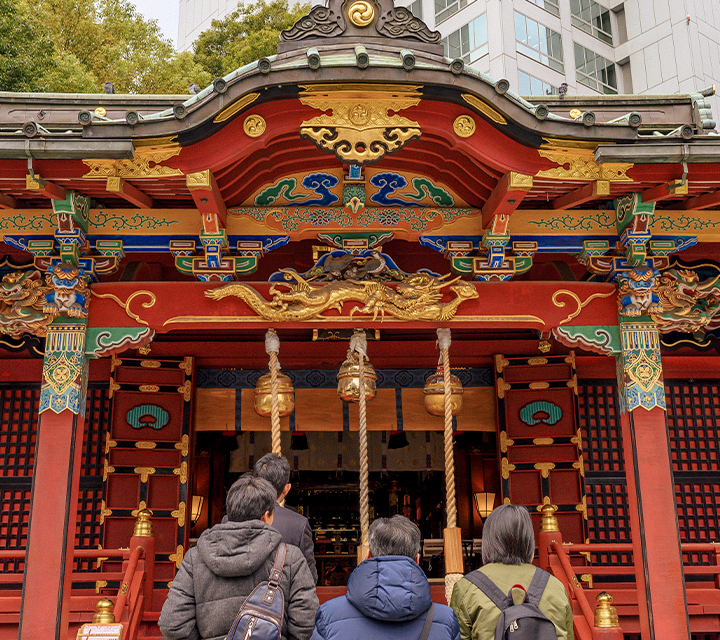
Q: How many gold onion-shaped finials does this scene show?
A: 4